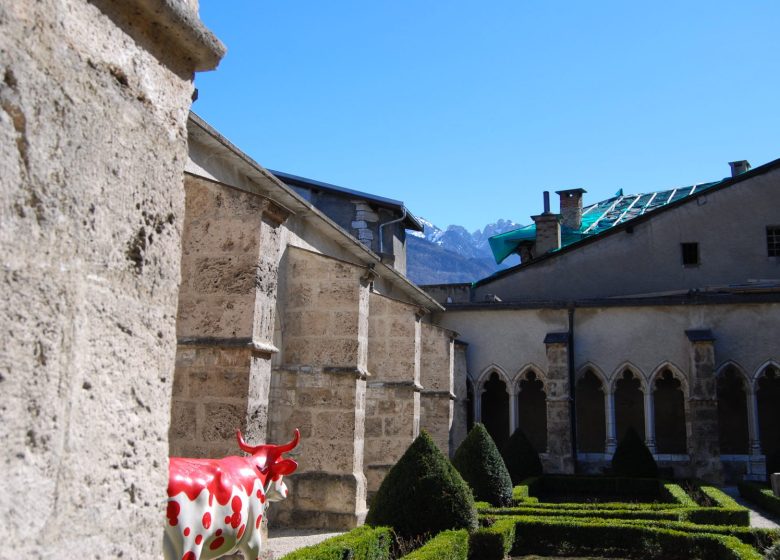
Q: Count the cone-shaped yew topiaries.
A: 4